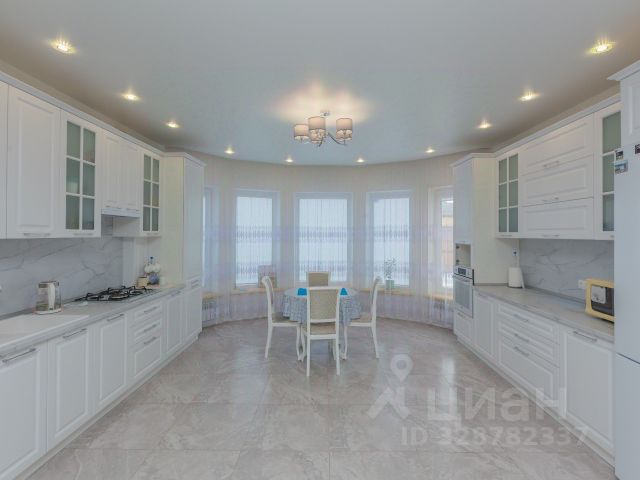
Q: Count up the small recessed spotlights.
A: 10